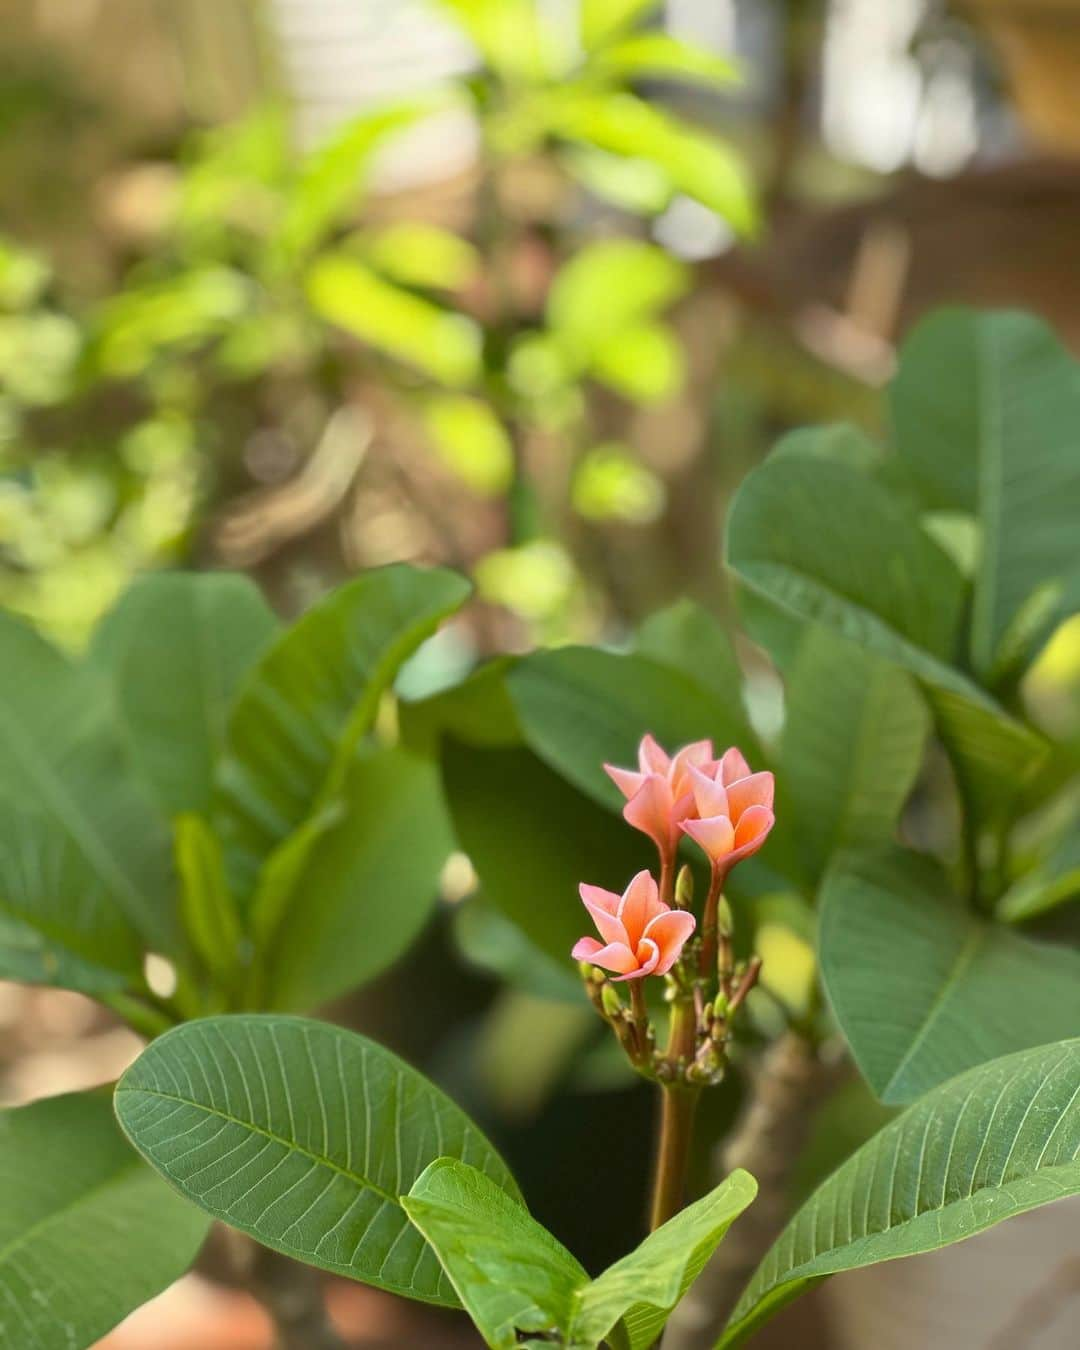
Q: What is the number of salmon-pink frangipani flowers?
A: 3